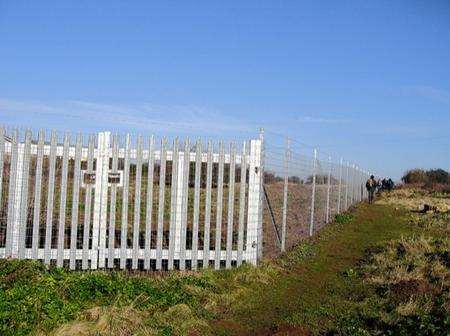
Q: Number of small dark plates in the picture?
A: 2